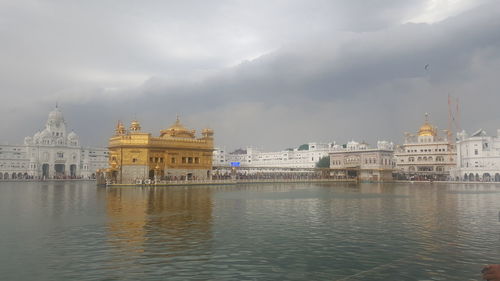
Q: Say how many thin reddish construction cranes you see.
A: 2